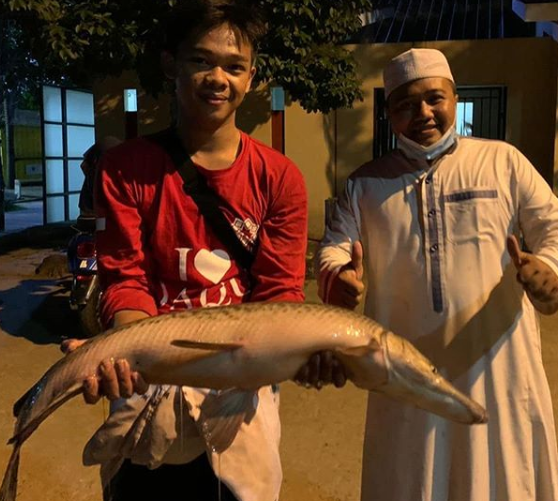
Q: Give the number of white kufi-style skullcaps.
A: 1